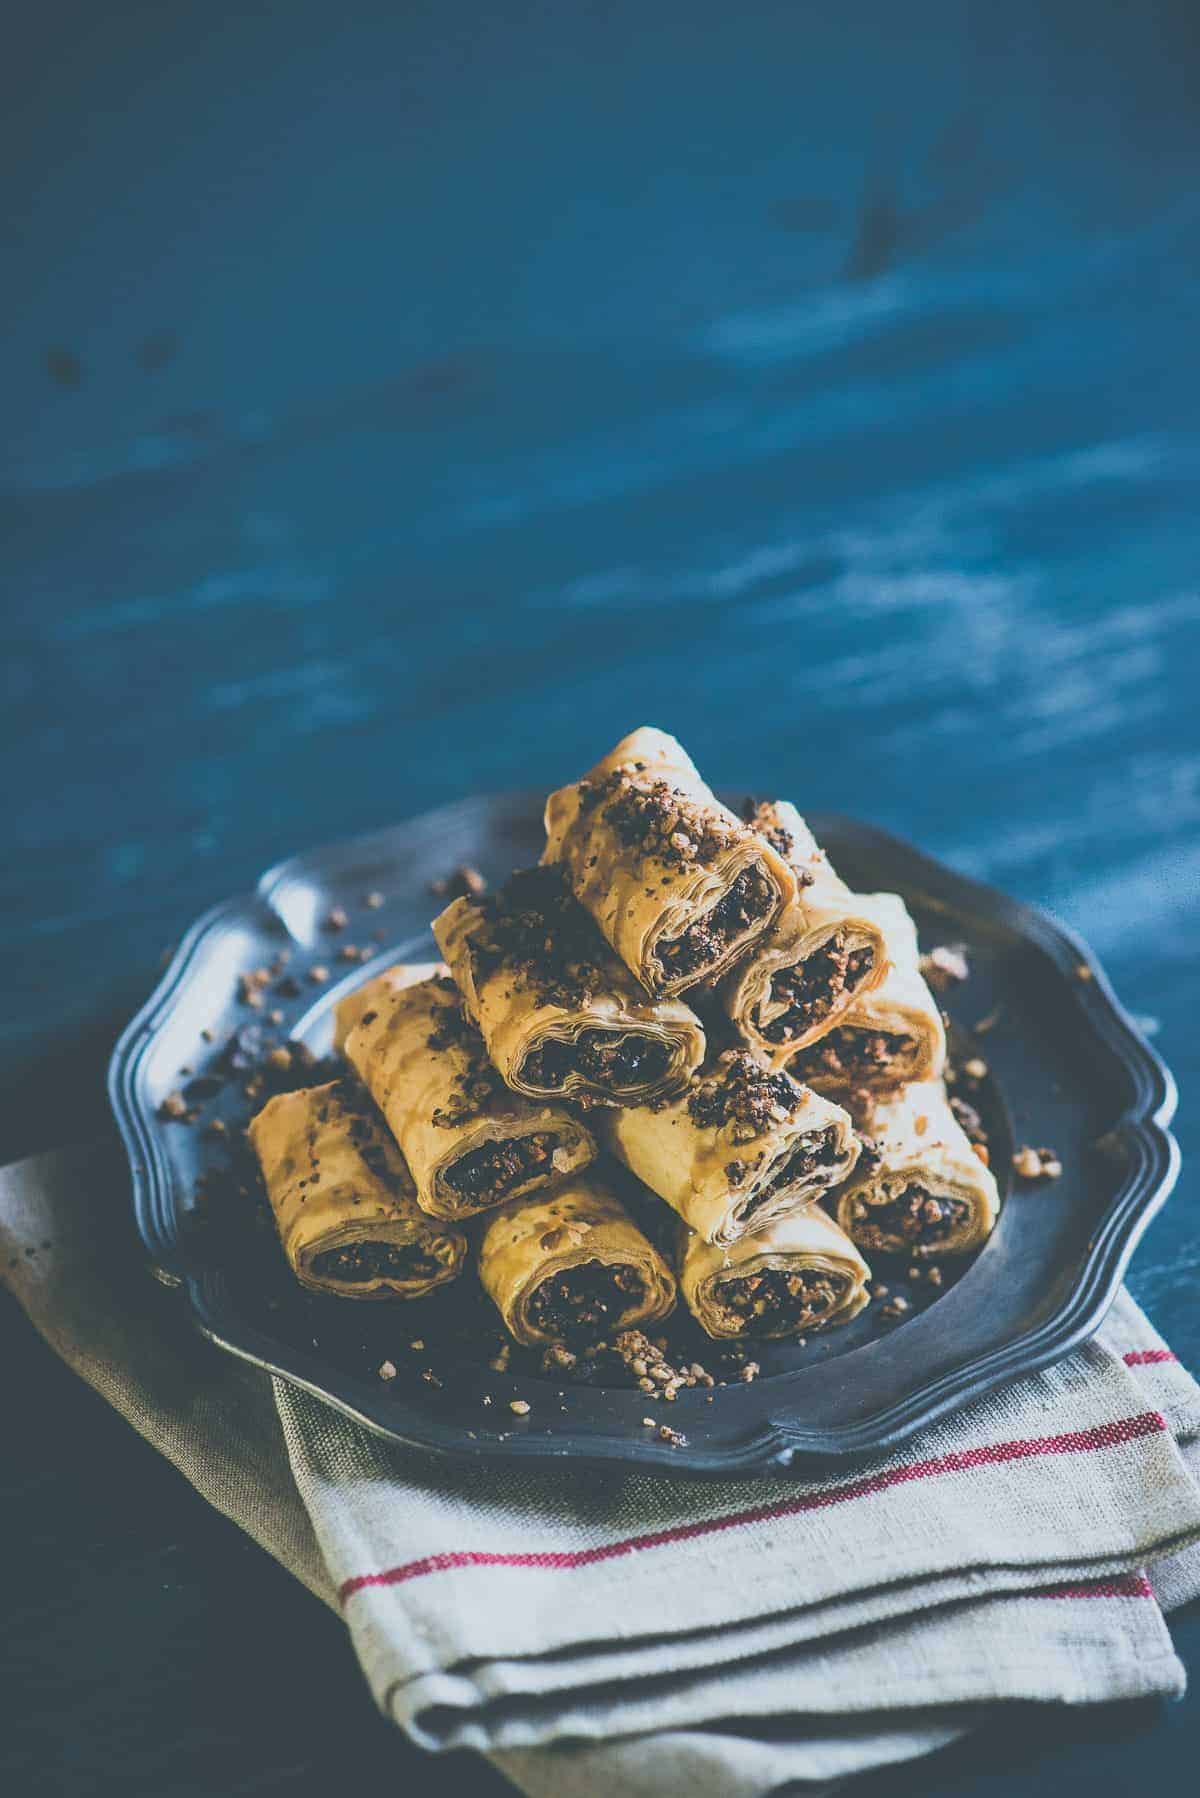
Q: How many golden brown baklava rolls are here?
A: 10